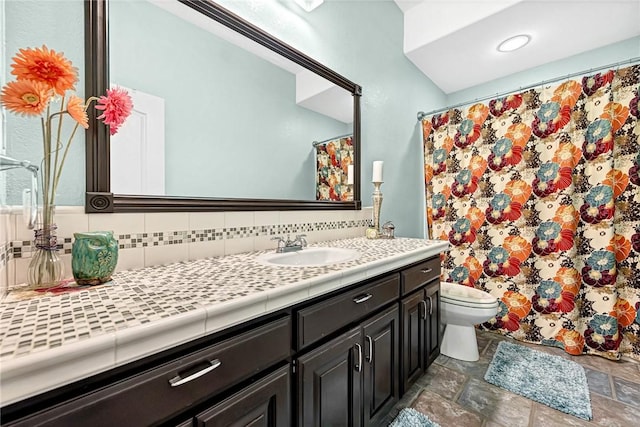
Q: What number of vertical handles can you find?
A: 4